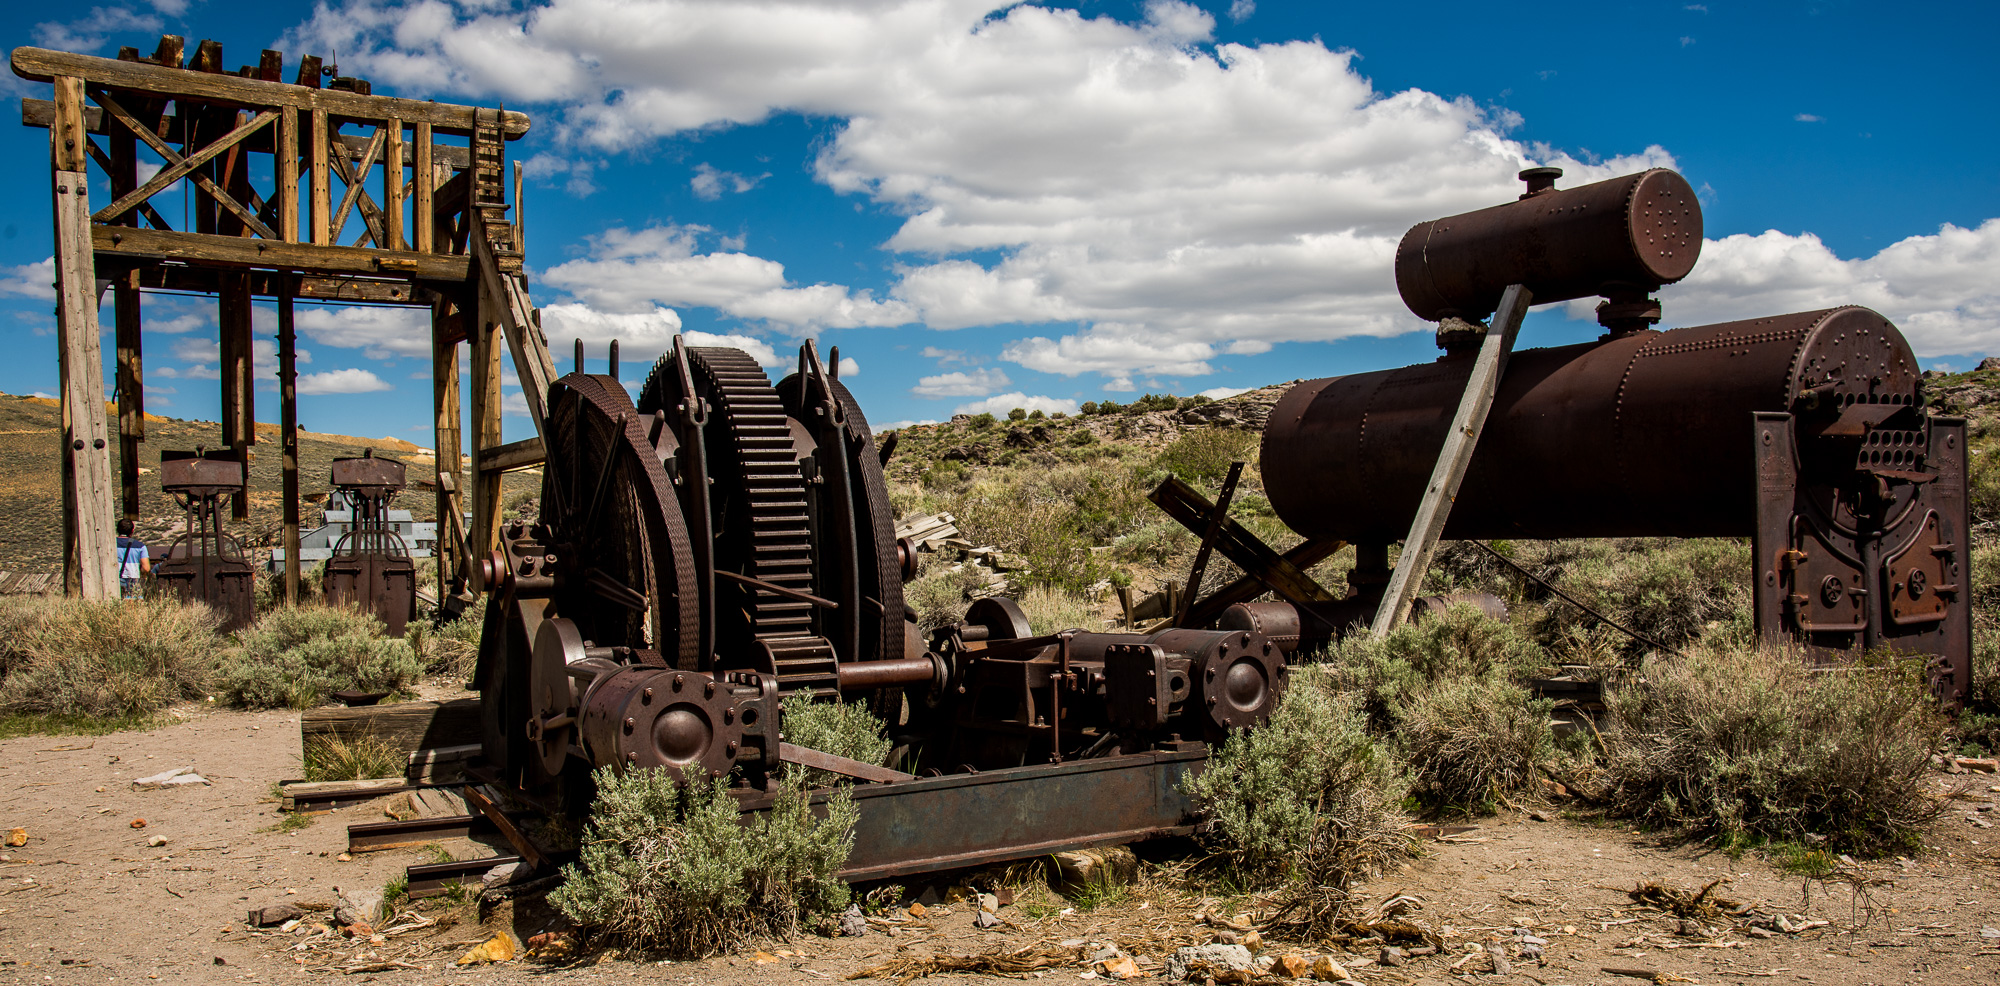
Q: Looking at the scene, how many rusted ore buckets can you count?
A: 2